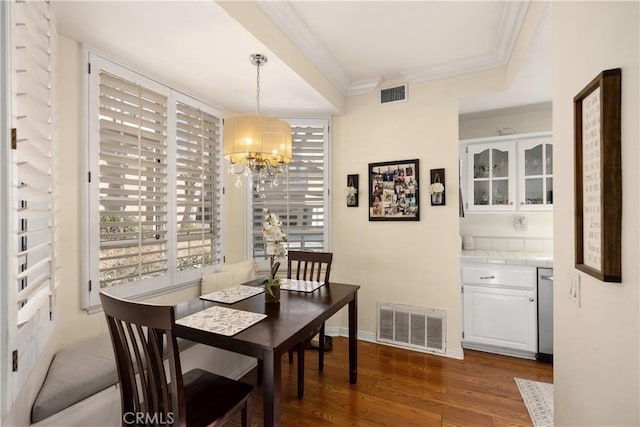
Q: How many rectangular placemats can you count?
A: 3